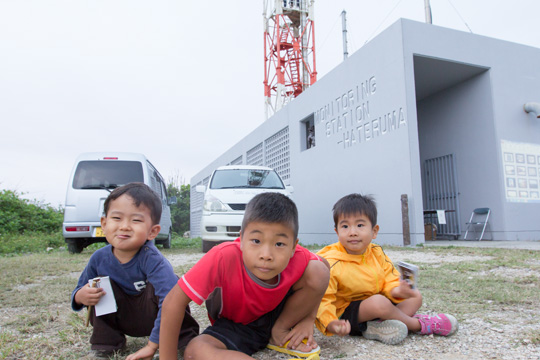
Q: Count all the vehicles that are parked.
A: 2